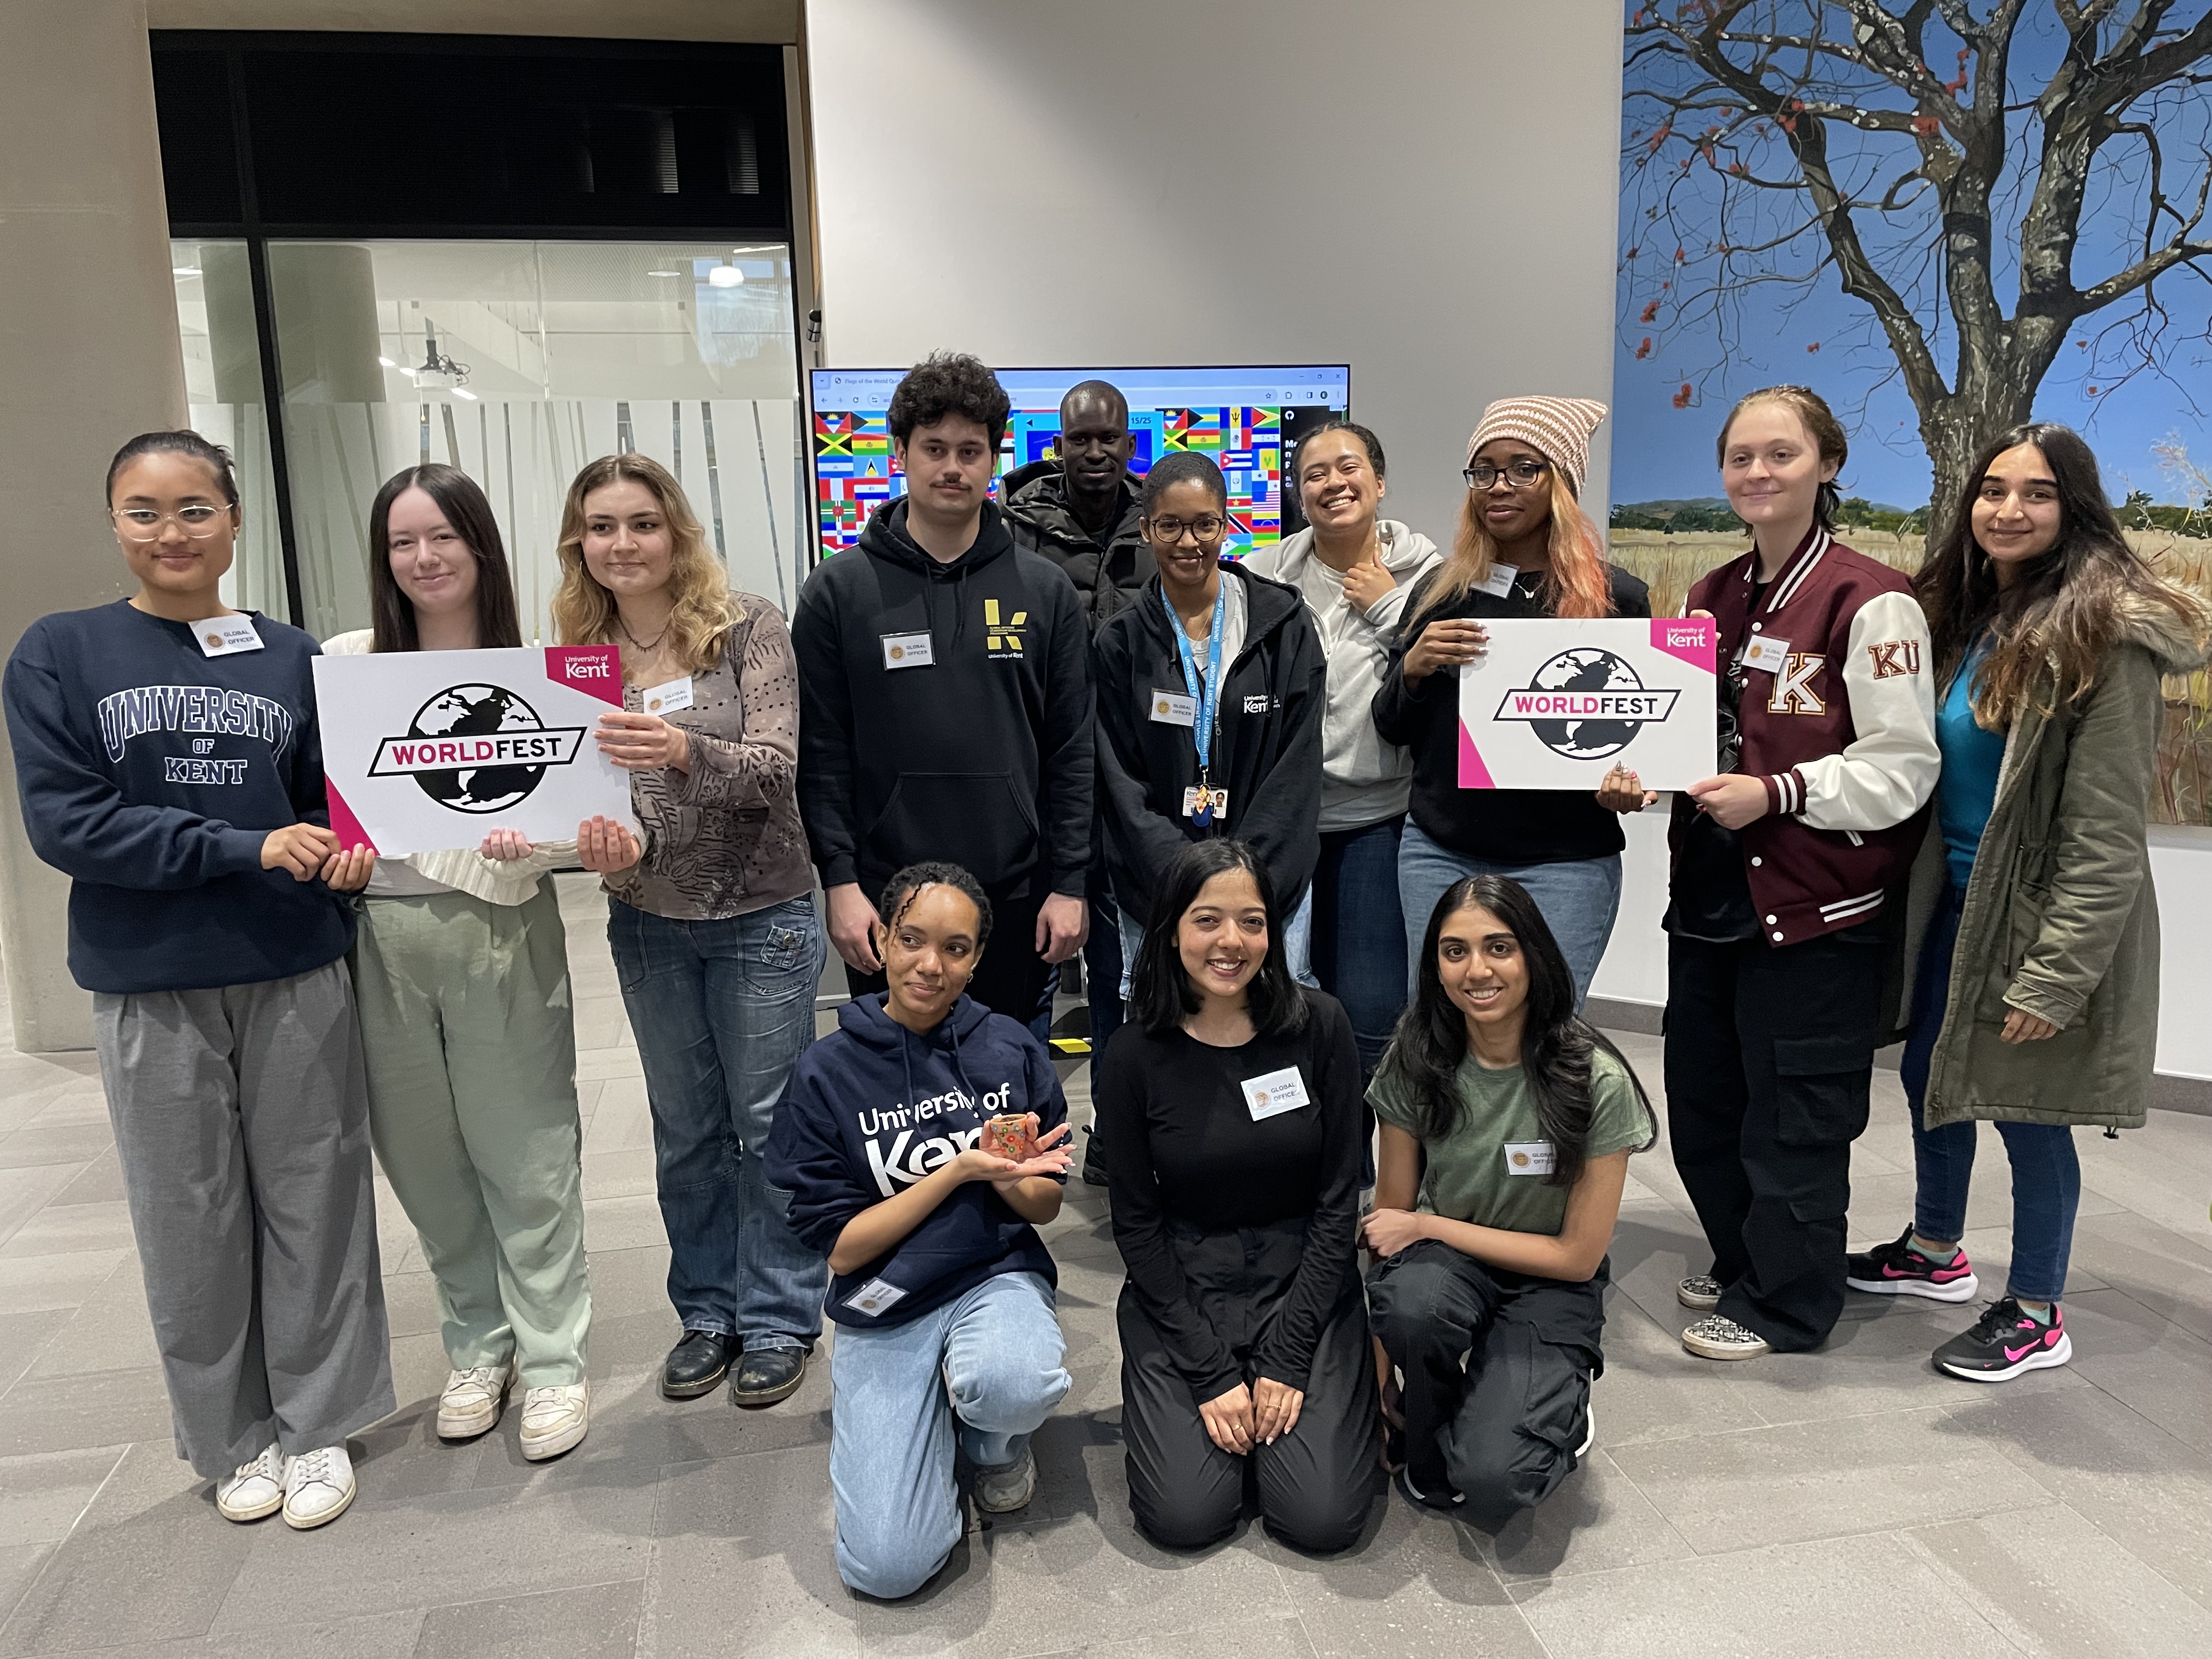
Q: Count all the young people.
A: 13